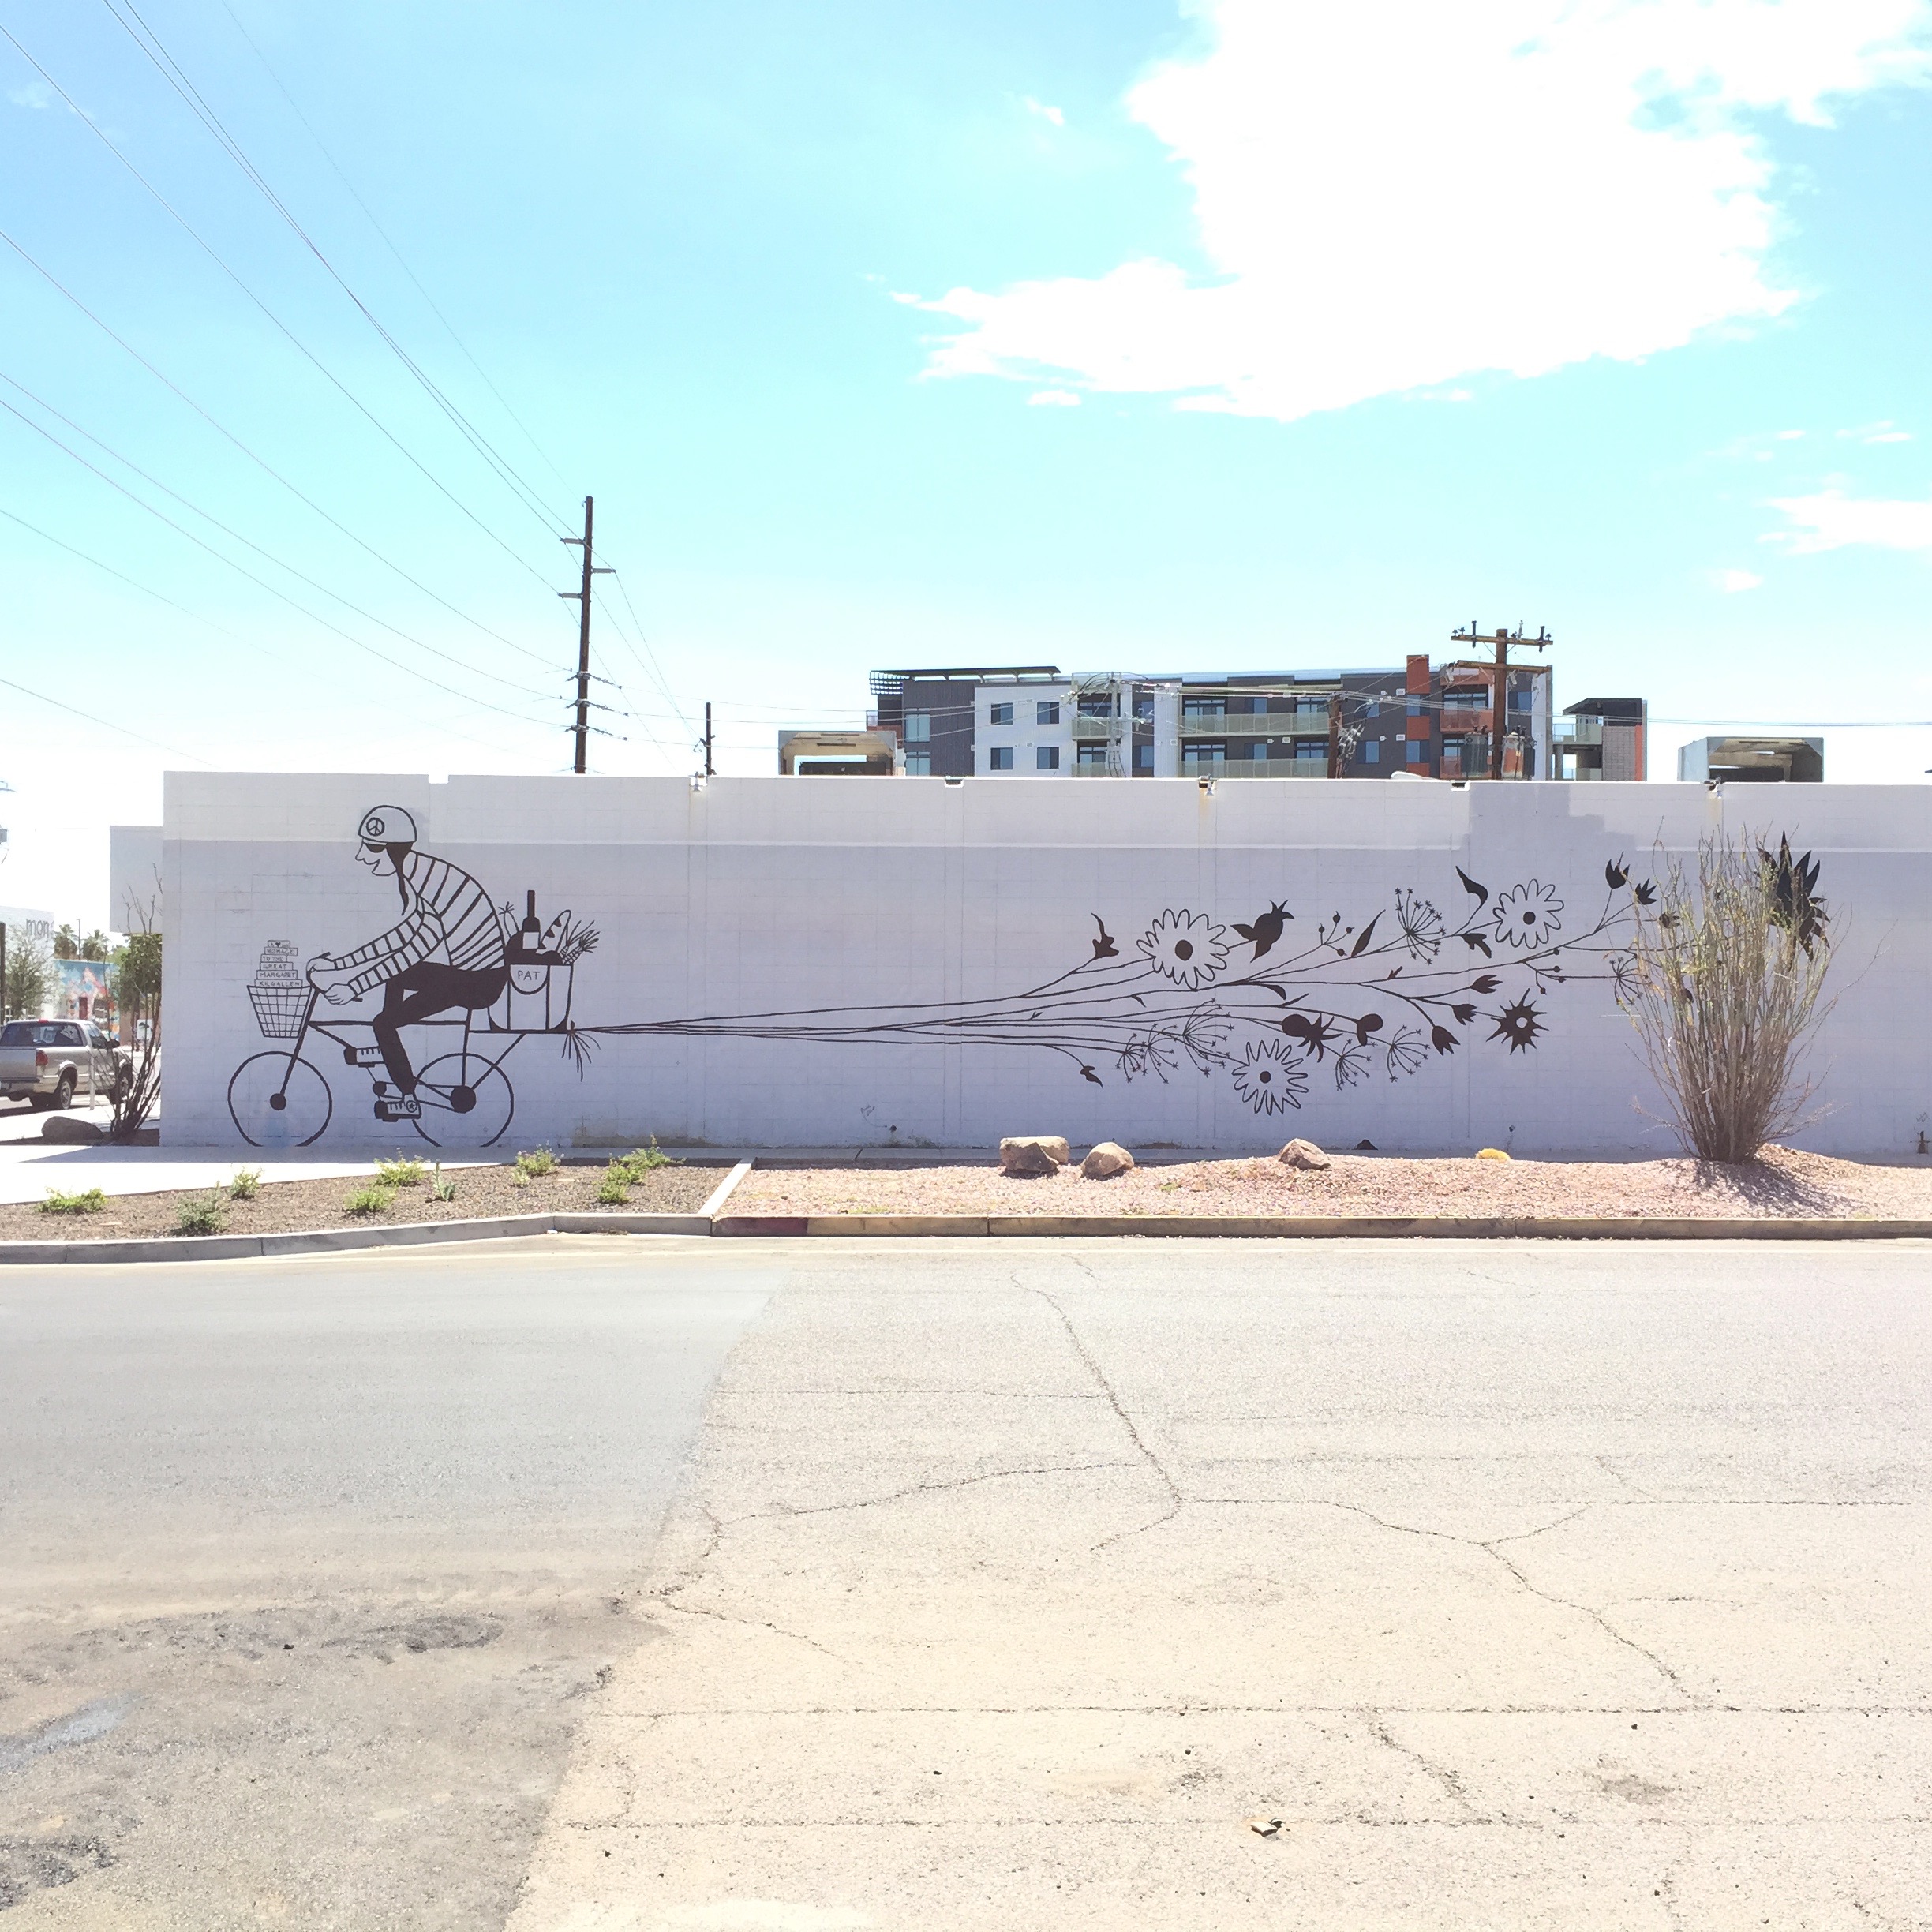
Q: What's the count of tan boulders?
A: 3